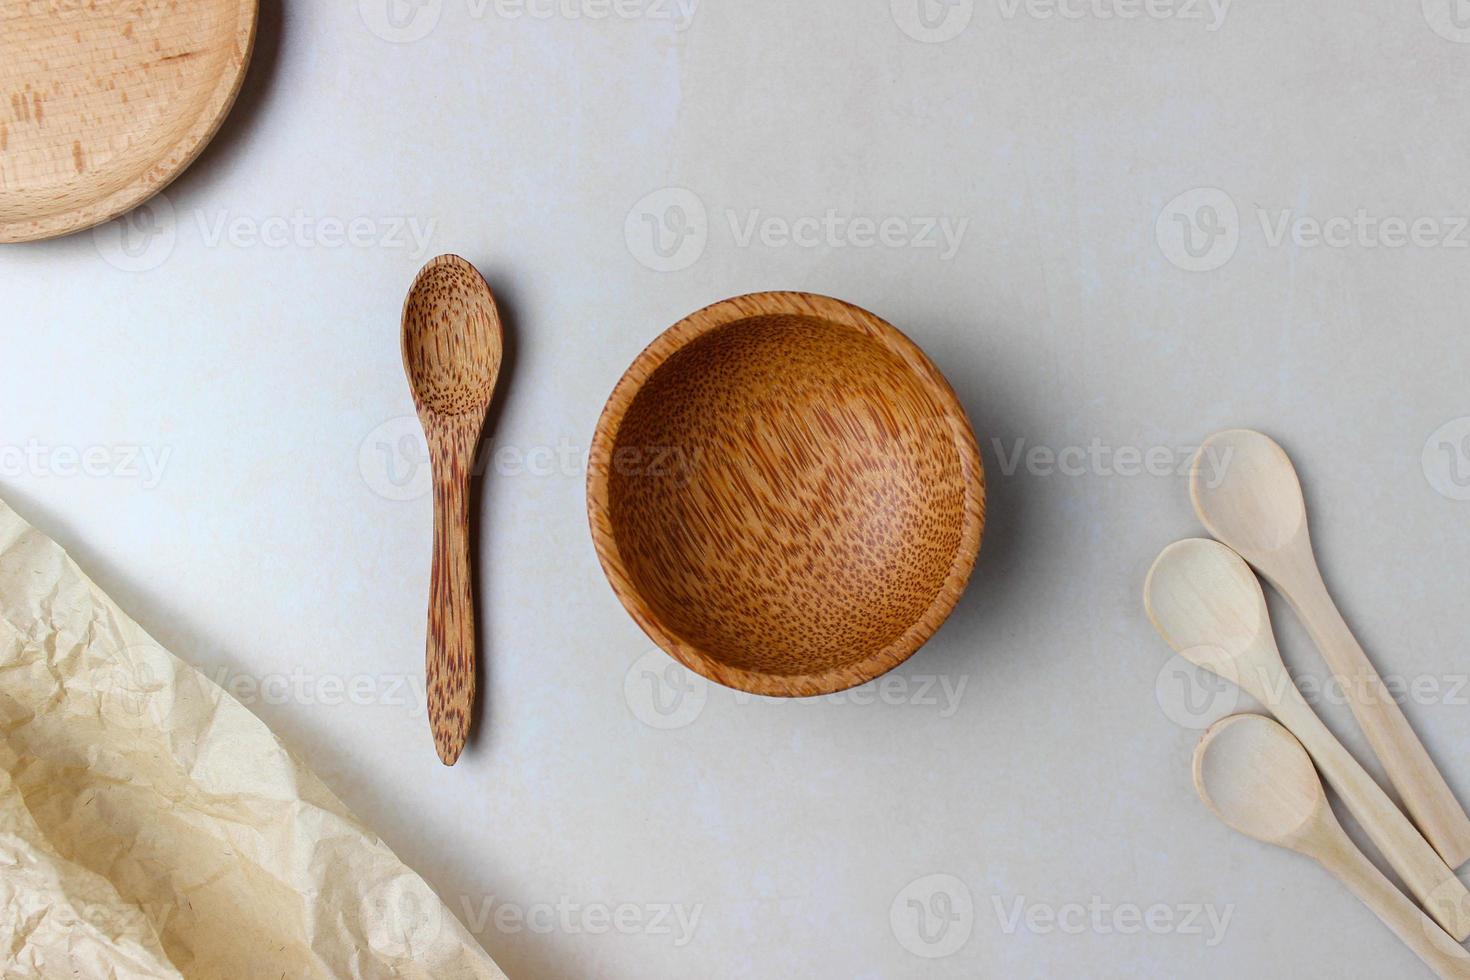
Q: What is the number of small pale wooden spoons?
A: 3